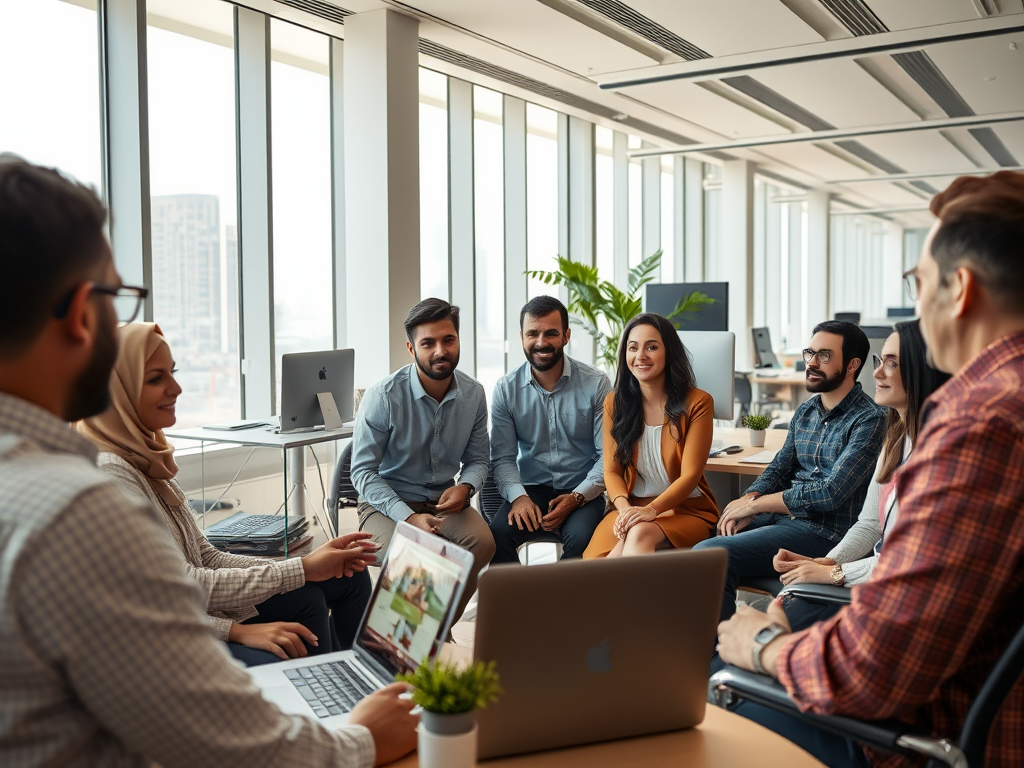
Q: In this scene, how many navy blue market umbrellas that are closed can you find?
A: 0